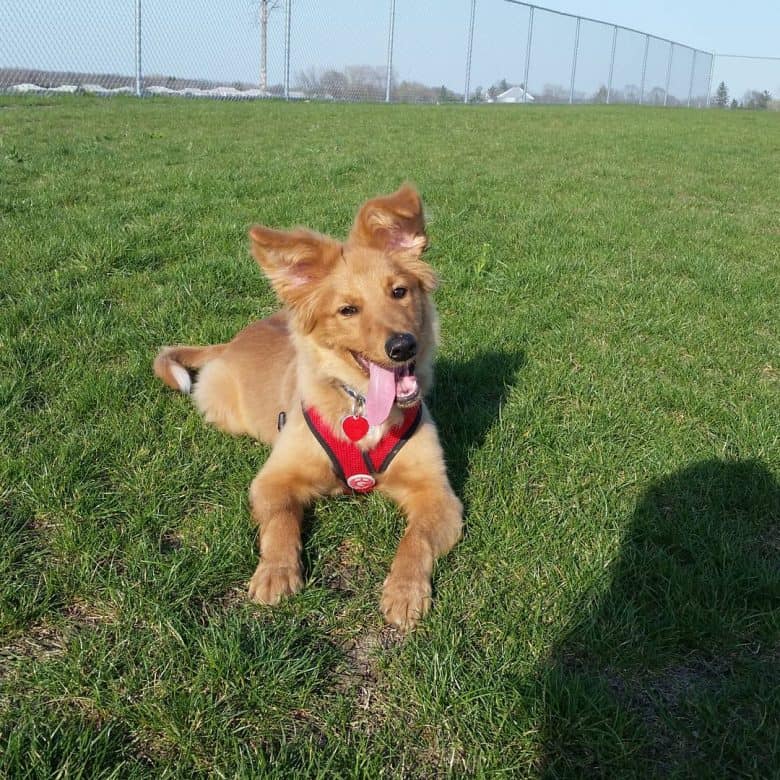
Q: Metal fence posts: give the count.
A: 11